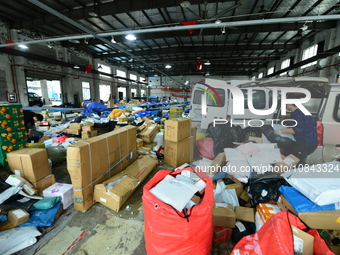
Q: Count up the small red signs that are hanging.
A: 4